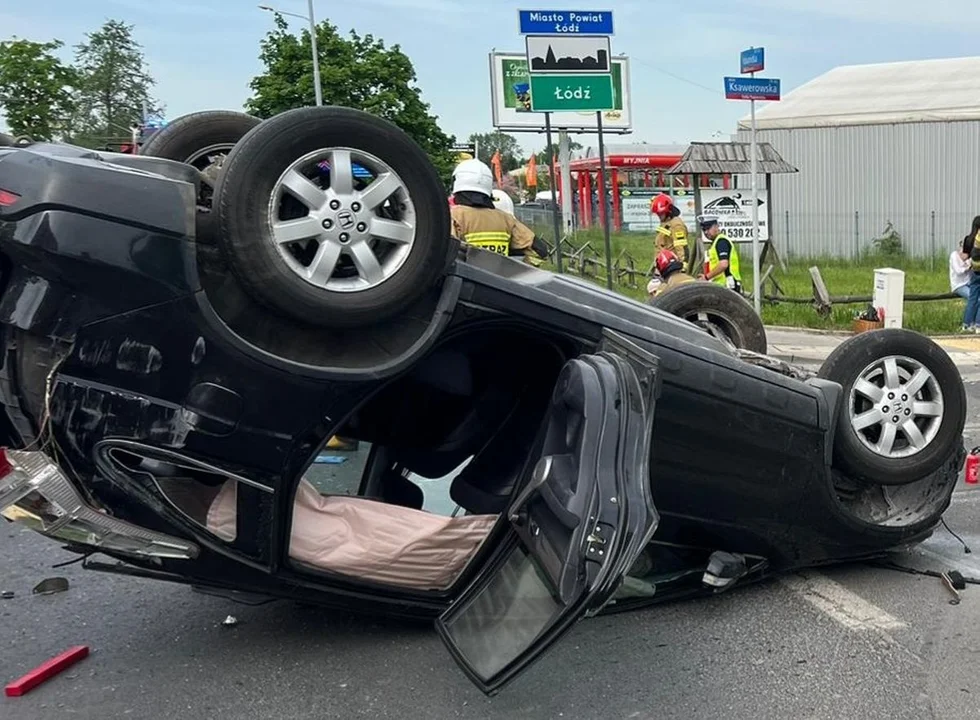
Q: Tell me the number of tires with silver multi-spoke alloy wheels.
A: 2